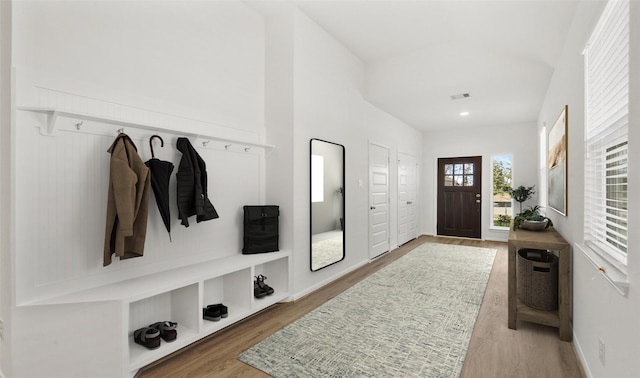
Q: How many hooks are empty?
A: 4